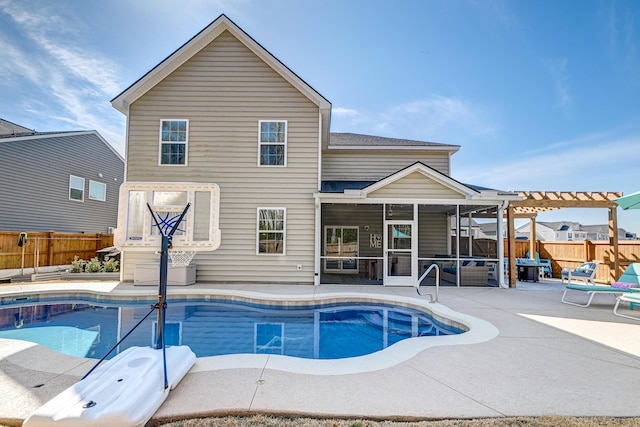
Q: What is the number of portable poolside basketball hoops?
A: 1